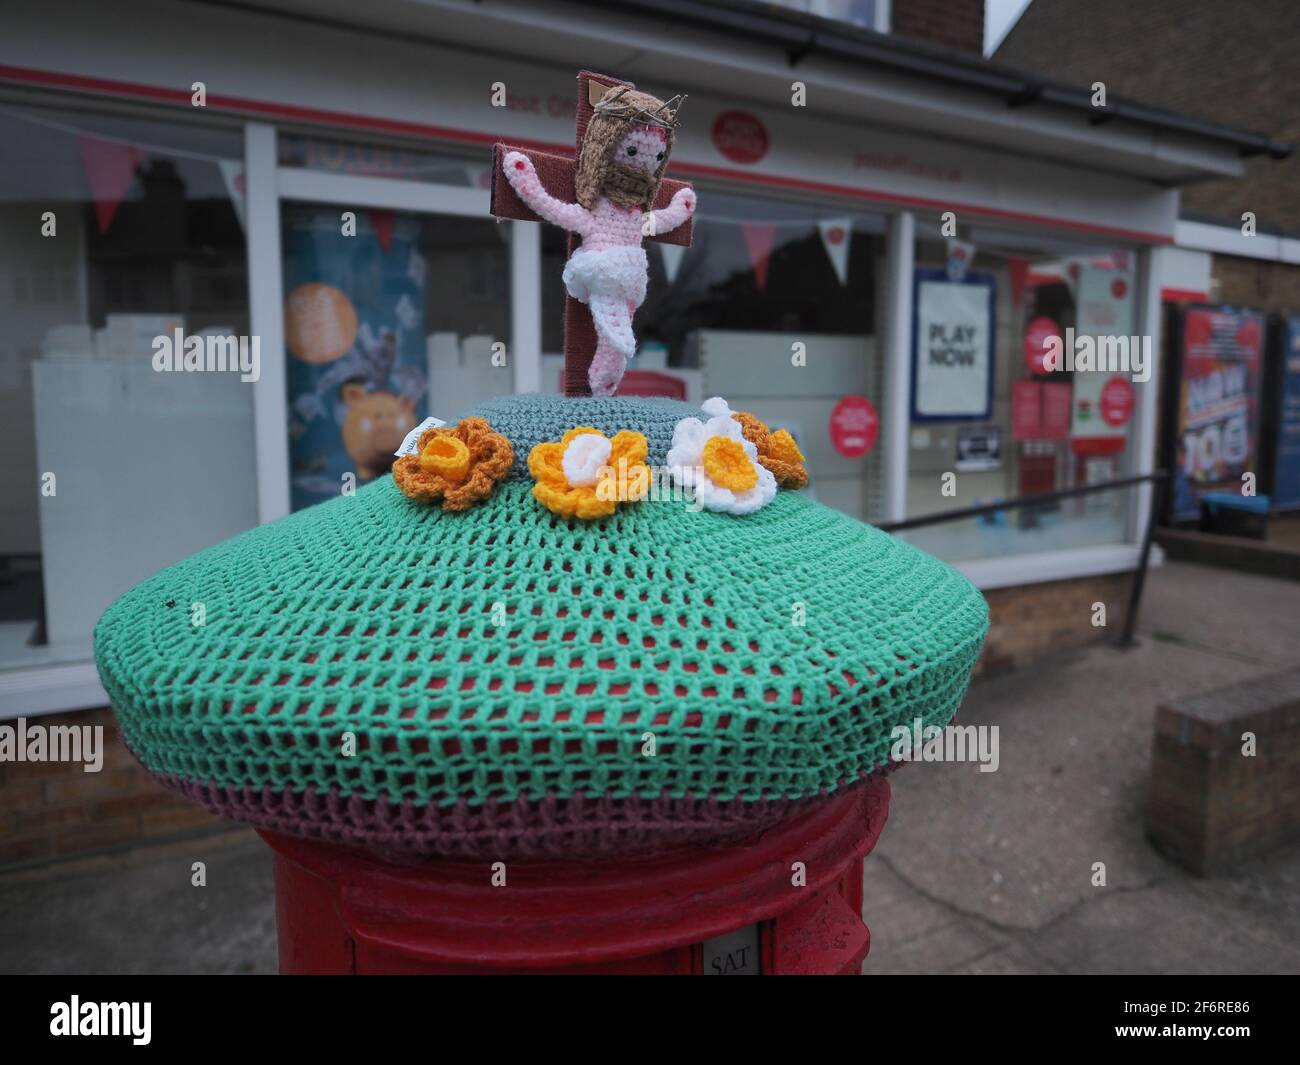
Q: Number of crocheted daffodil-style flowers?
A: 4